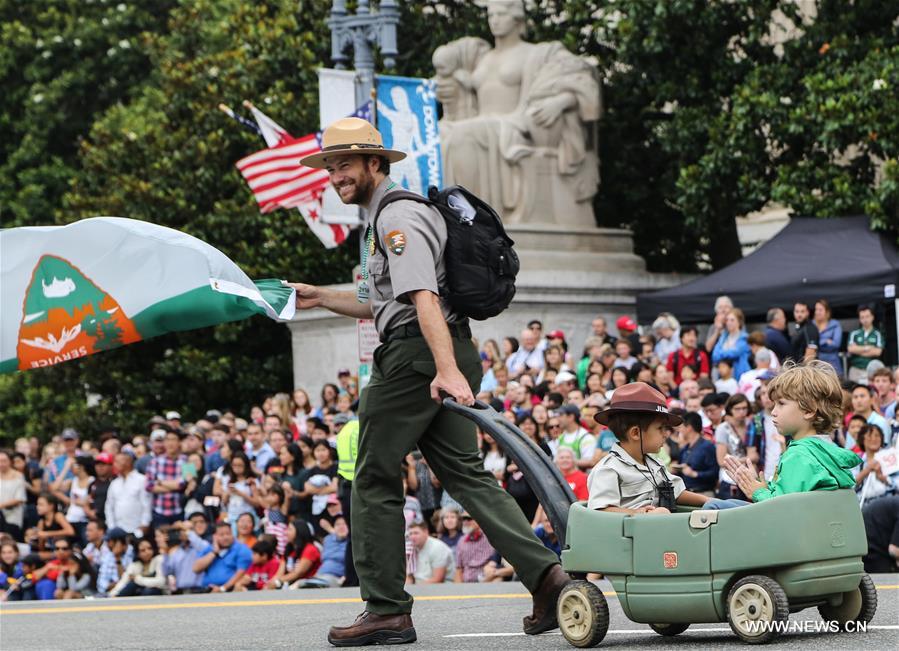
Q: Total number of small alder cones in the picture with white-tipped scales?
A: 0